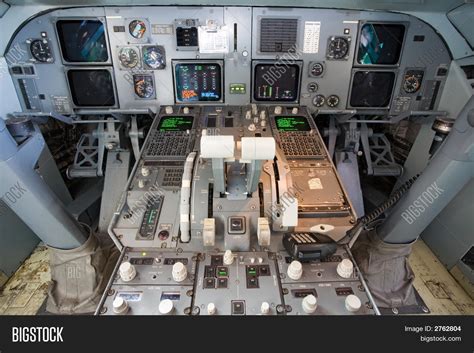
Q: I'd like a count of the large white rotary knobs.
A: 8